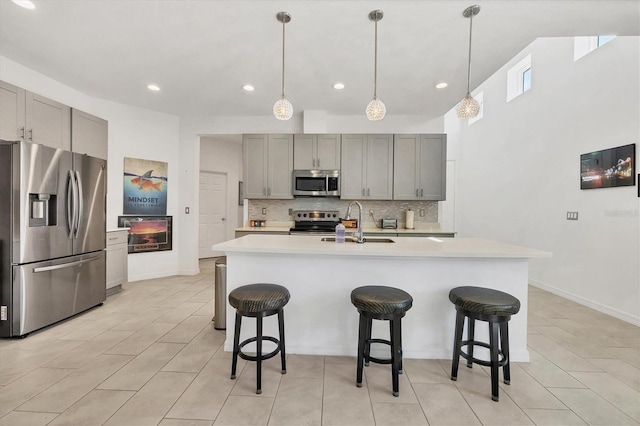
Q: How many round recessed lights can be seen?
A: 5